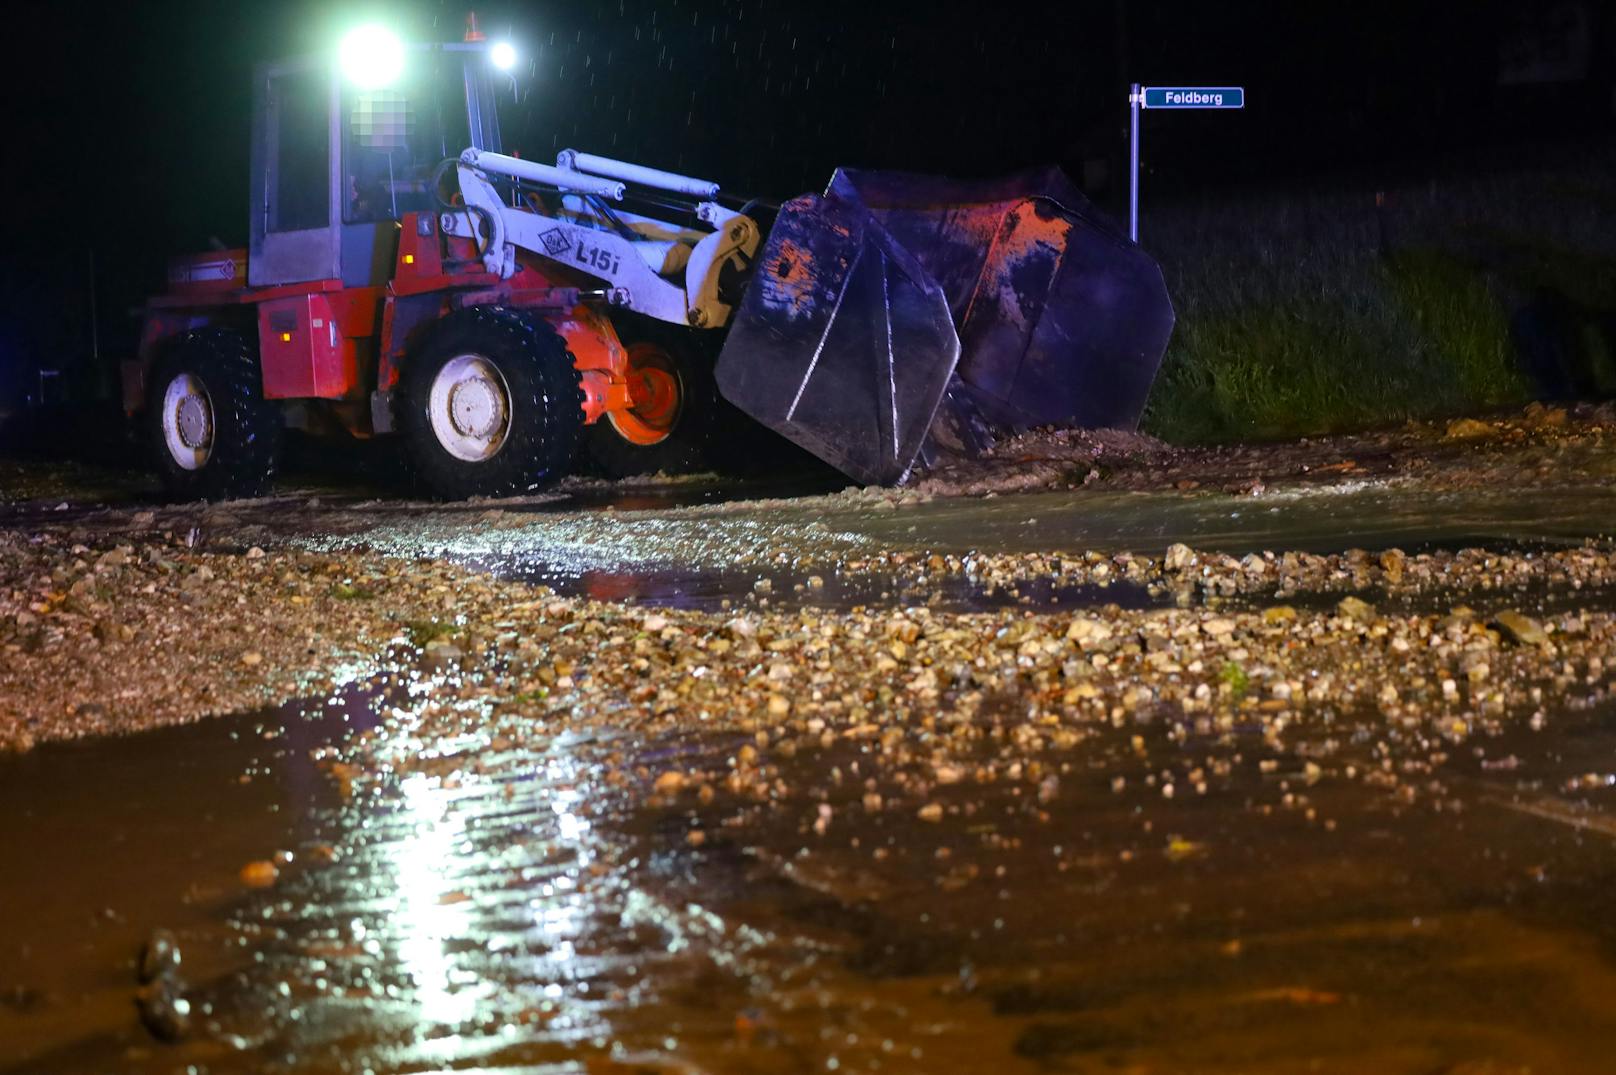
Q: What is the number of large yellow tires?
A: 0